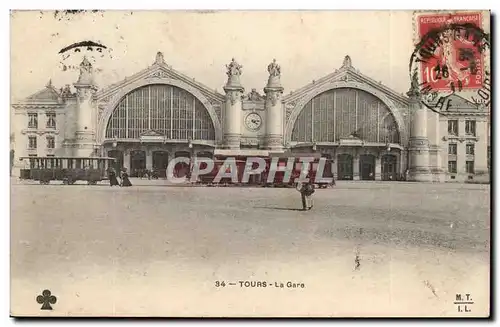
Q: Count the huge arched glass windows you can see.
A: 2